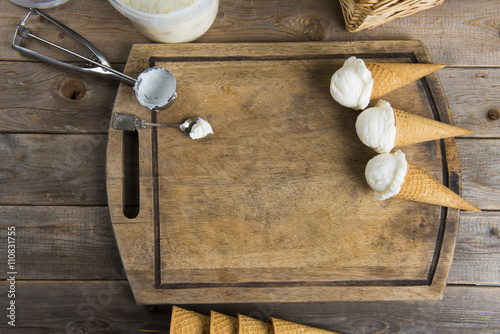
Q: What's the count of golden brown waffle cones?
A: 7